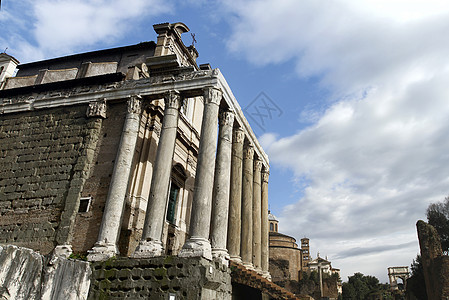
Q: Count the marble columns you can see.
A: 8